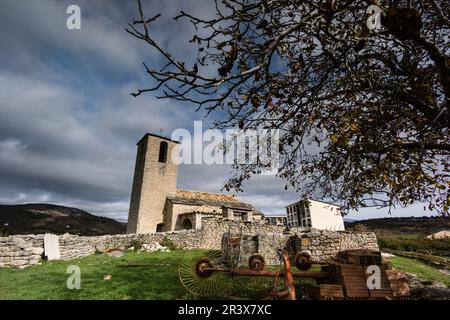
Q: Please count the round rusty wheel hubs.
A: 3